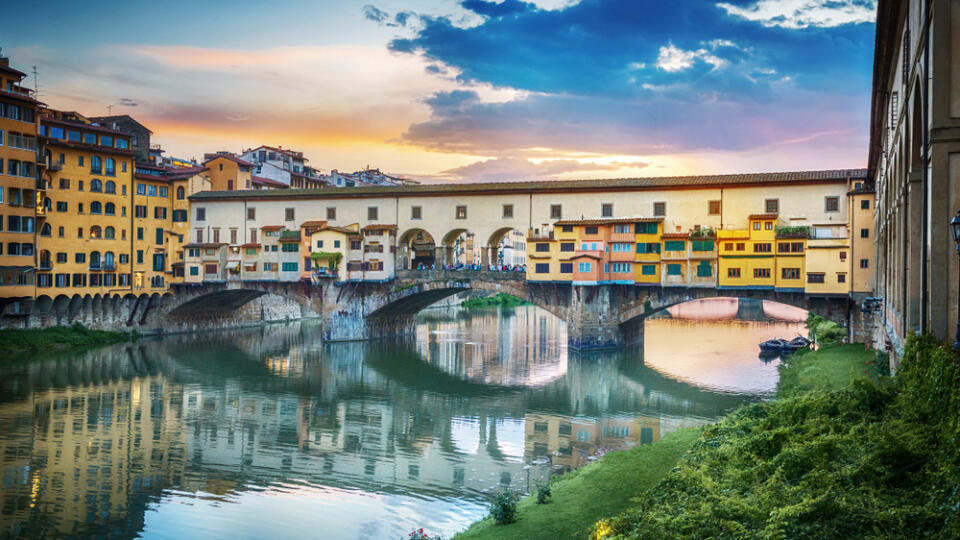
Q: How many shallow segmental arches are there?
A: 3